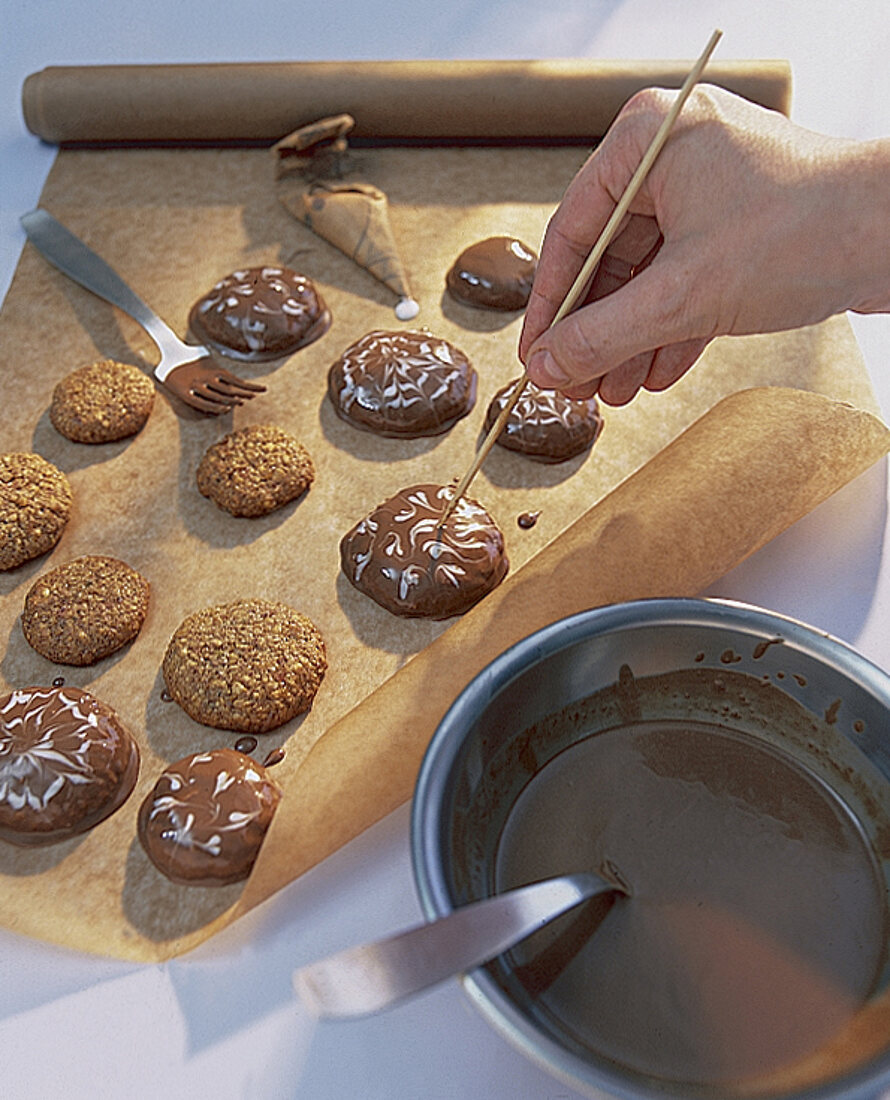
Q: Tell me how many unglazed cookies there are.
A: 5